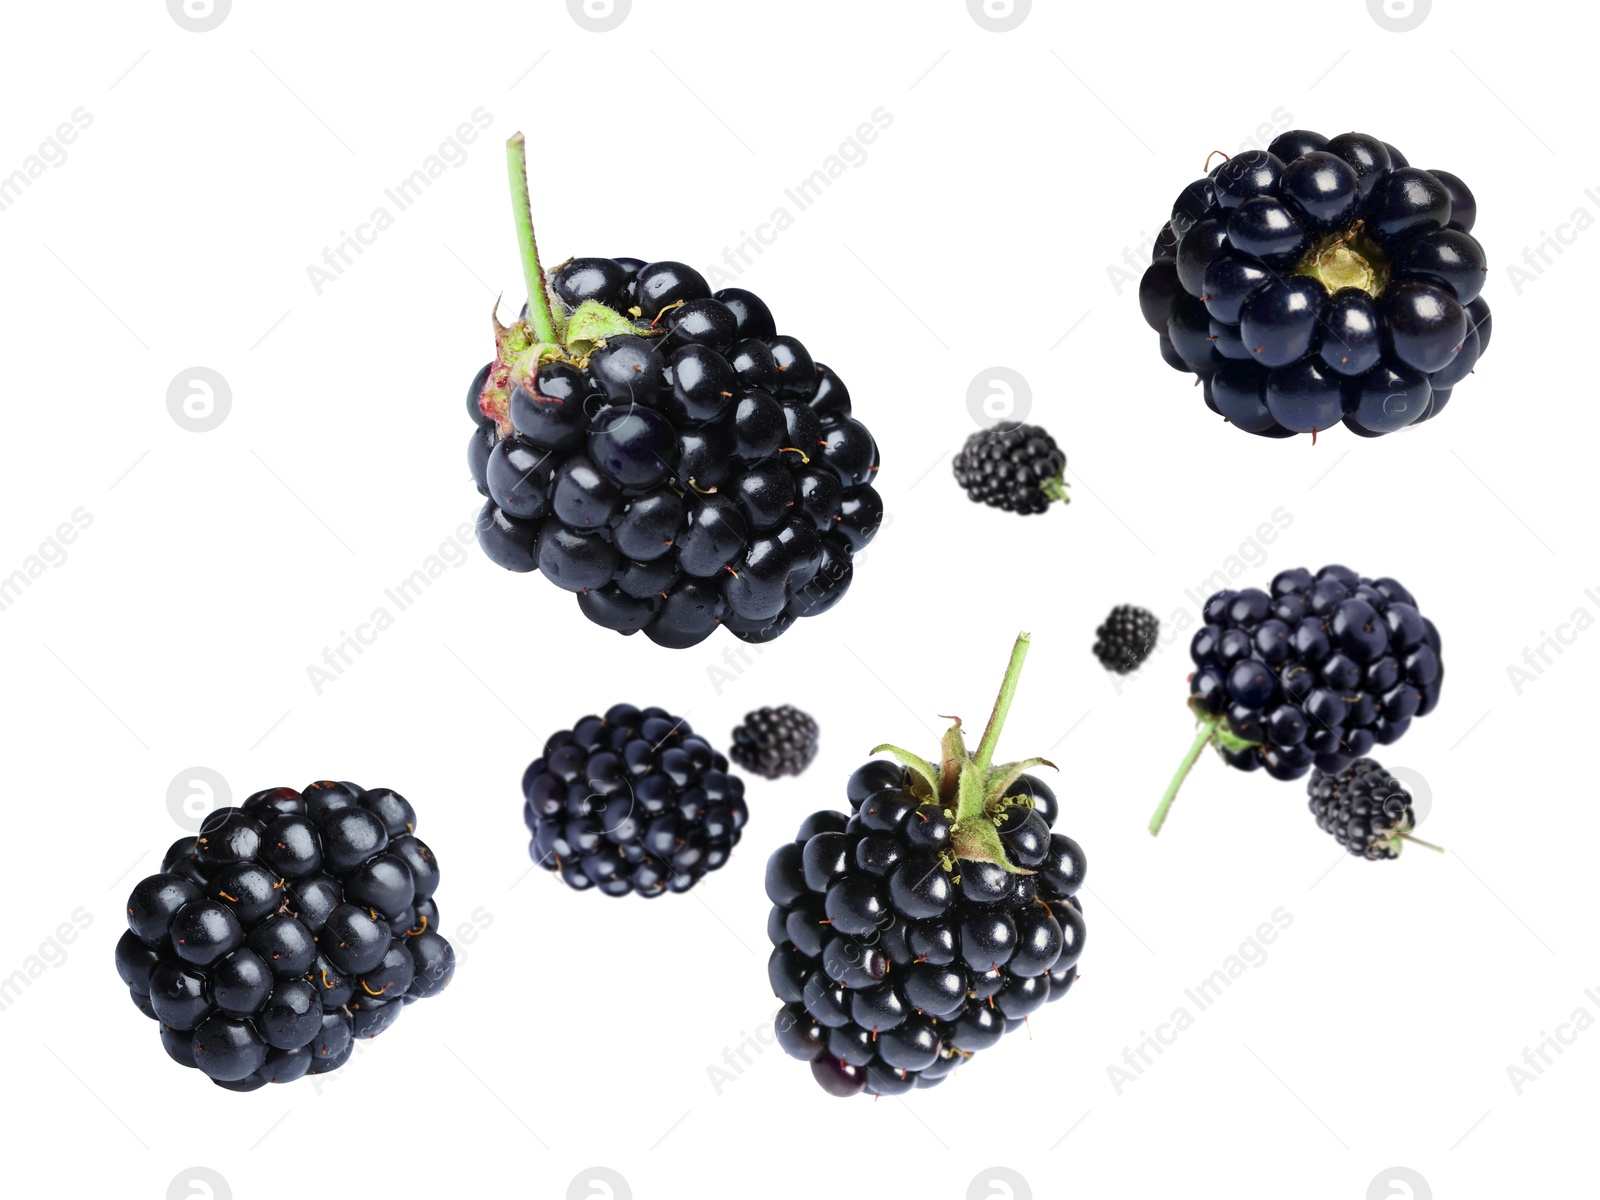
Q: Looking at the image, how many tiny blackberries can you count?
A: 4